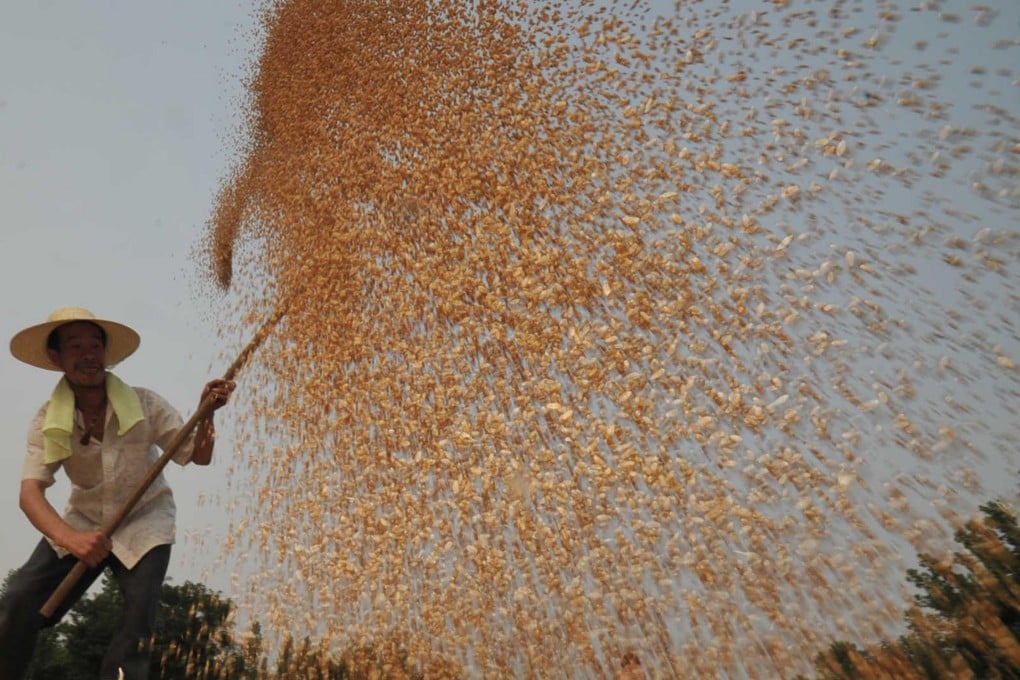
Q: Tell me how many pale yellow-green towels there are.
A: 1